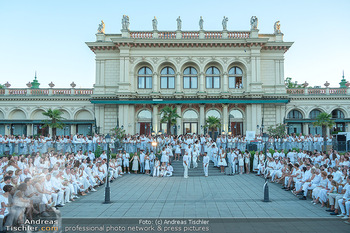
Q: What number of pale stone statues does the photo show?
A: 8